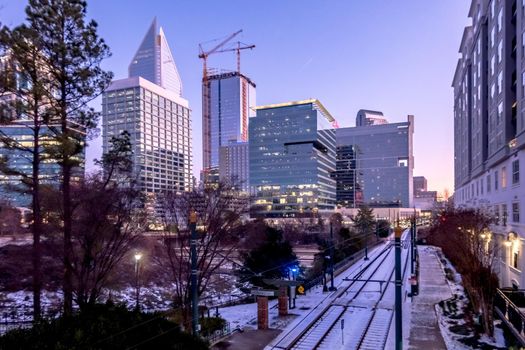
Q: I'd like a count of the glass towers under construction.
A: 1